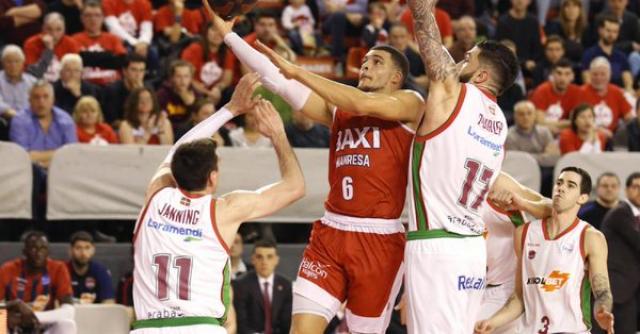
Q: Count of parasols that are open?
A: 0